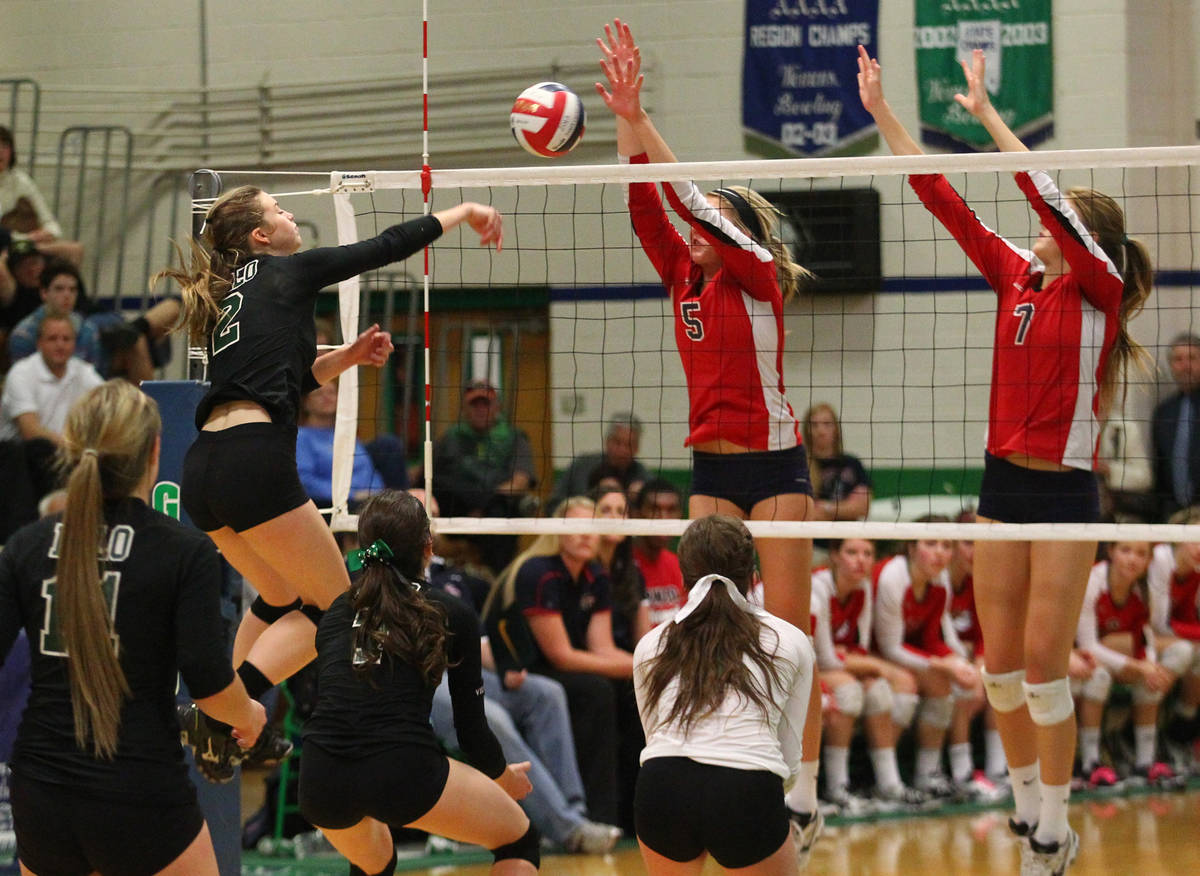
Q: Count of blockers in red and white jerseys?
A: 2